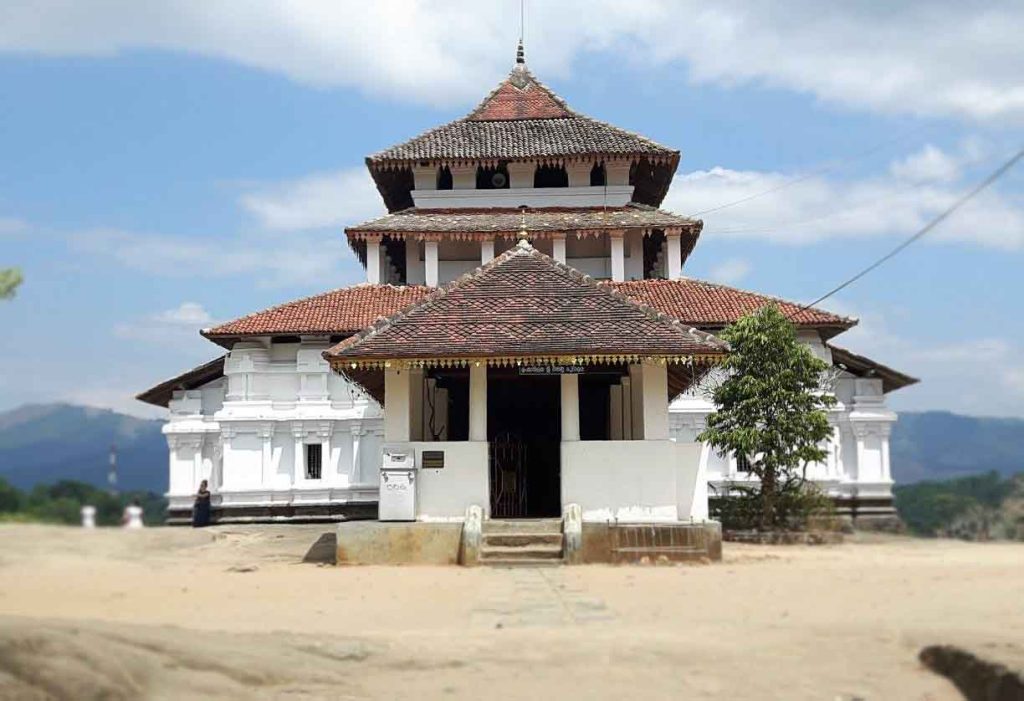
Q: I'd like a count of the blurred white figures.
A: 2